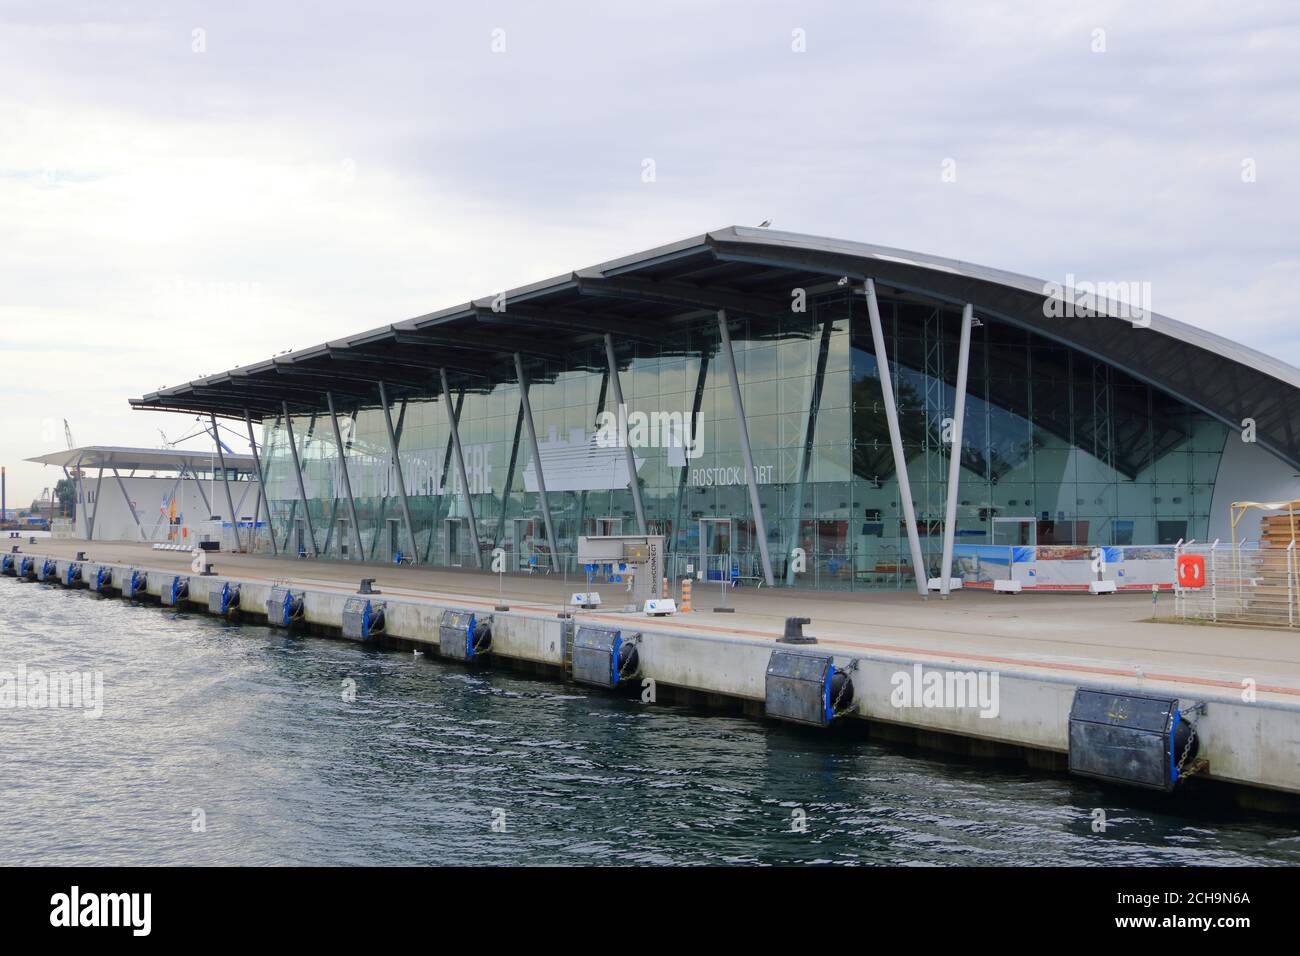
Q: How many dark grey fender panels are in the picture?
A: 14